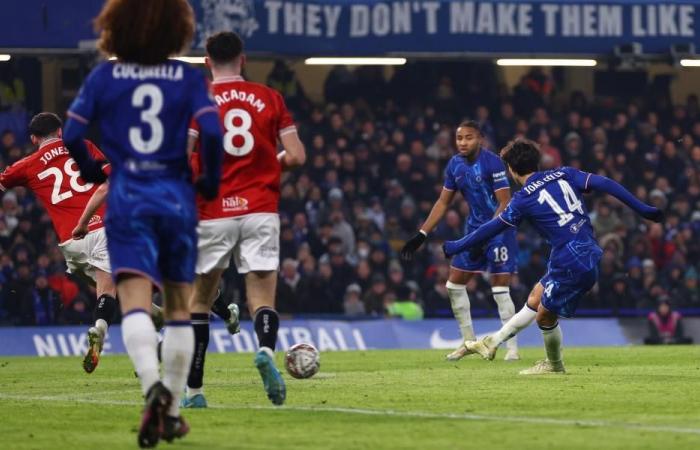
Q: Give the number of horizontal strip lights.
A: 5